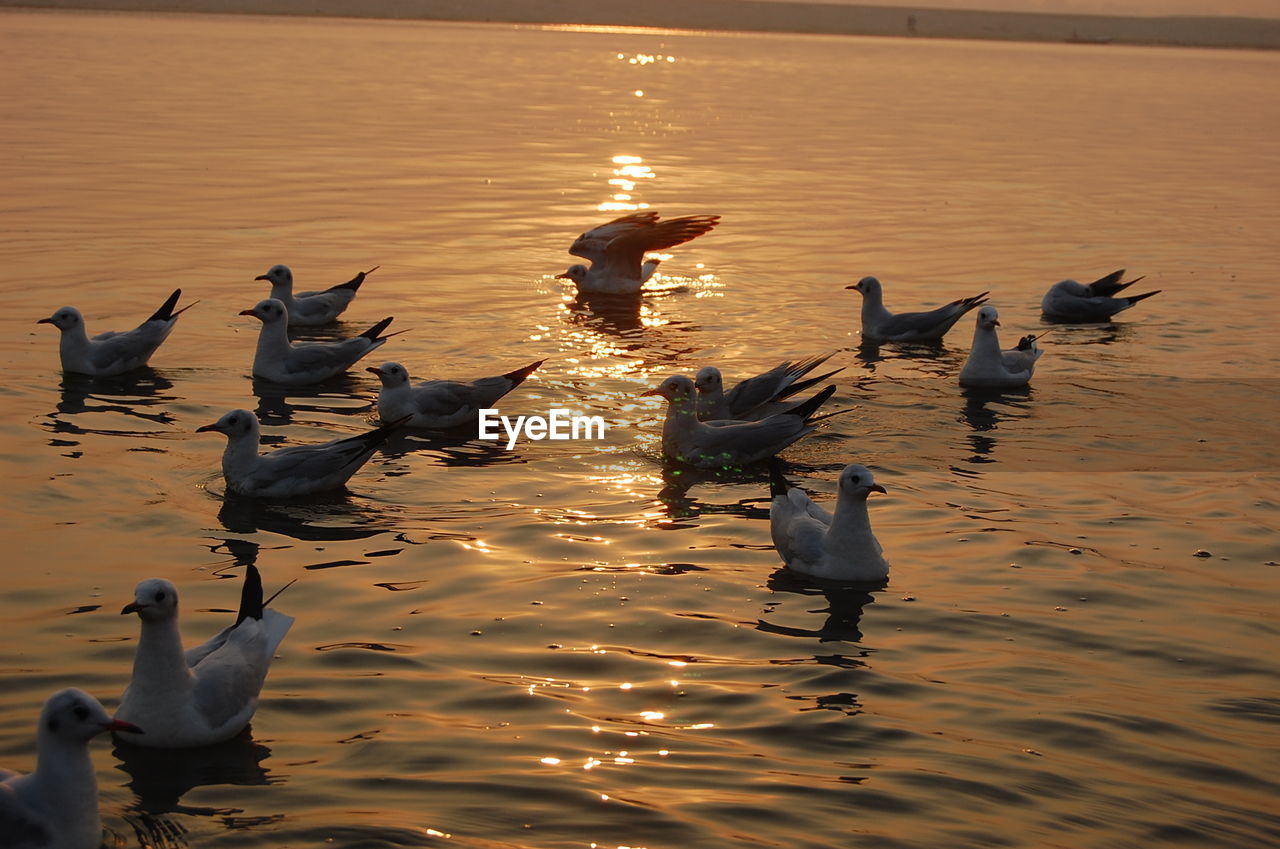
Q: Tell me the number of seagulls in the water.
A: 14